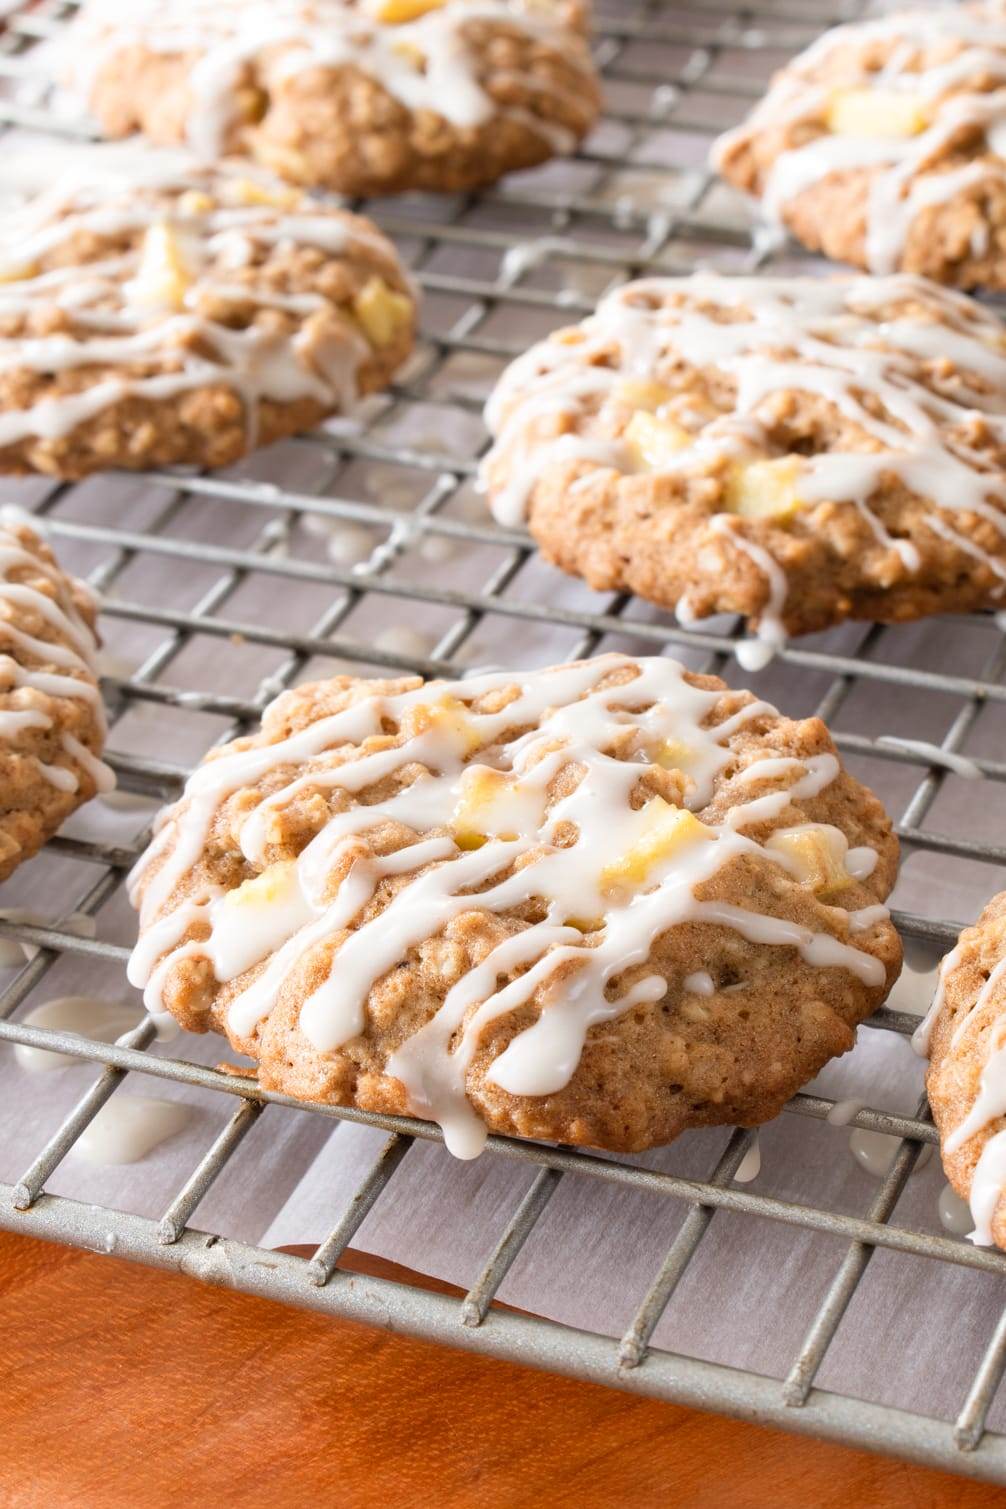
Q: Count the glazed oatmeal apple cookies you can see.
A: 7